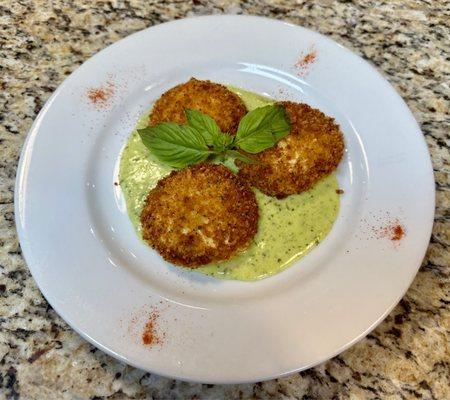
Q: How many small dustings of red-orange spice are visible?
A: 4